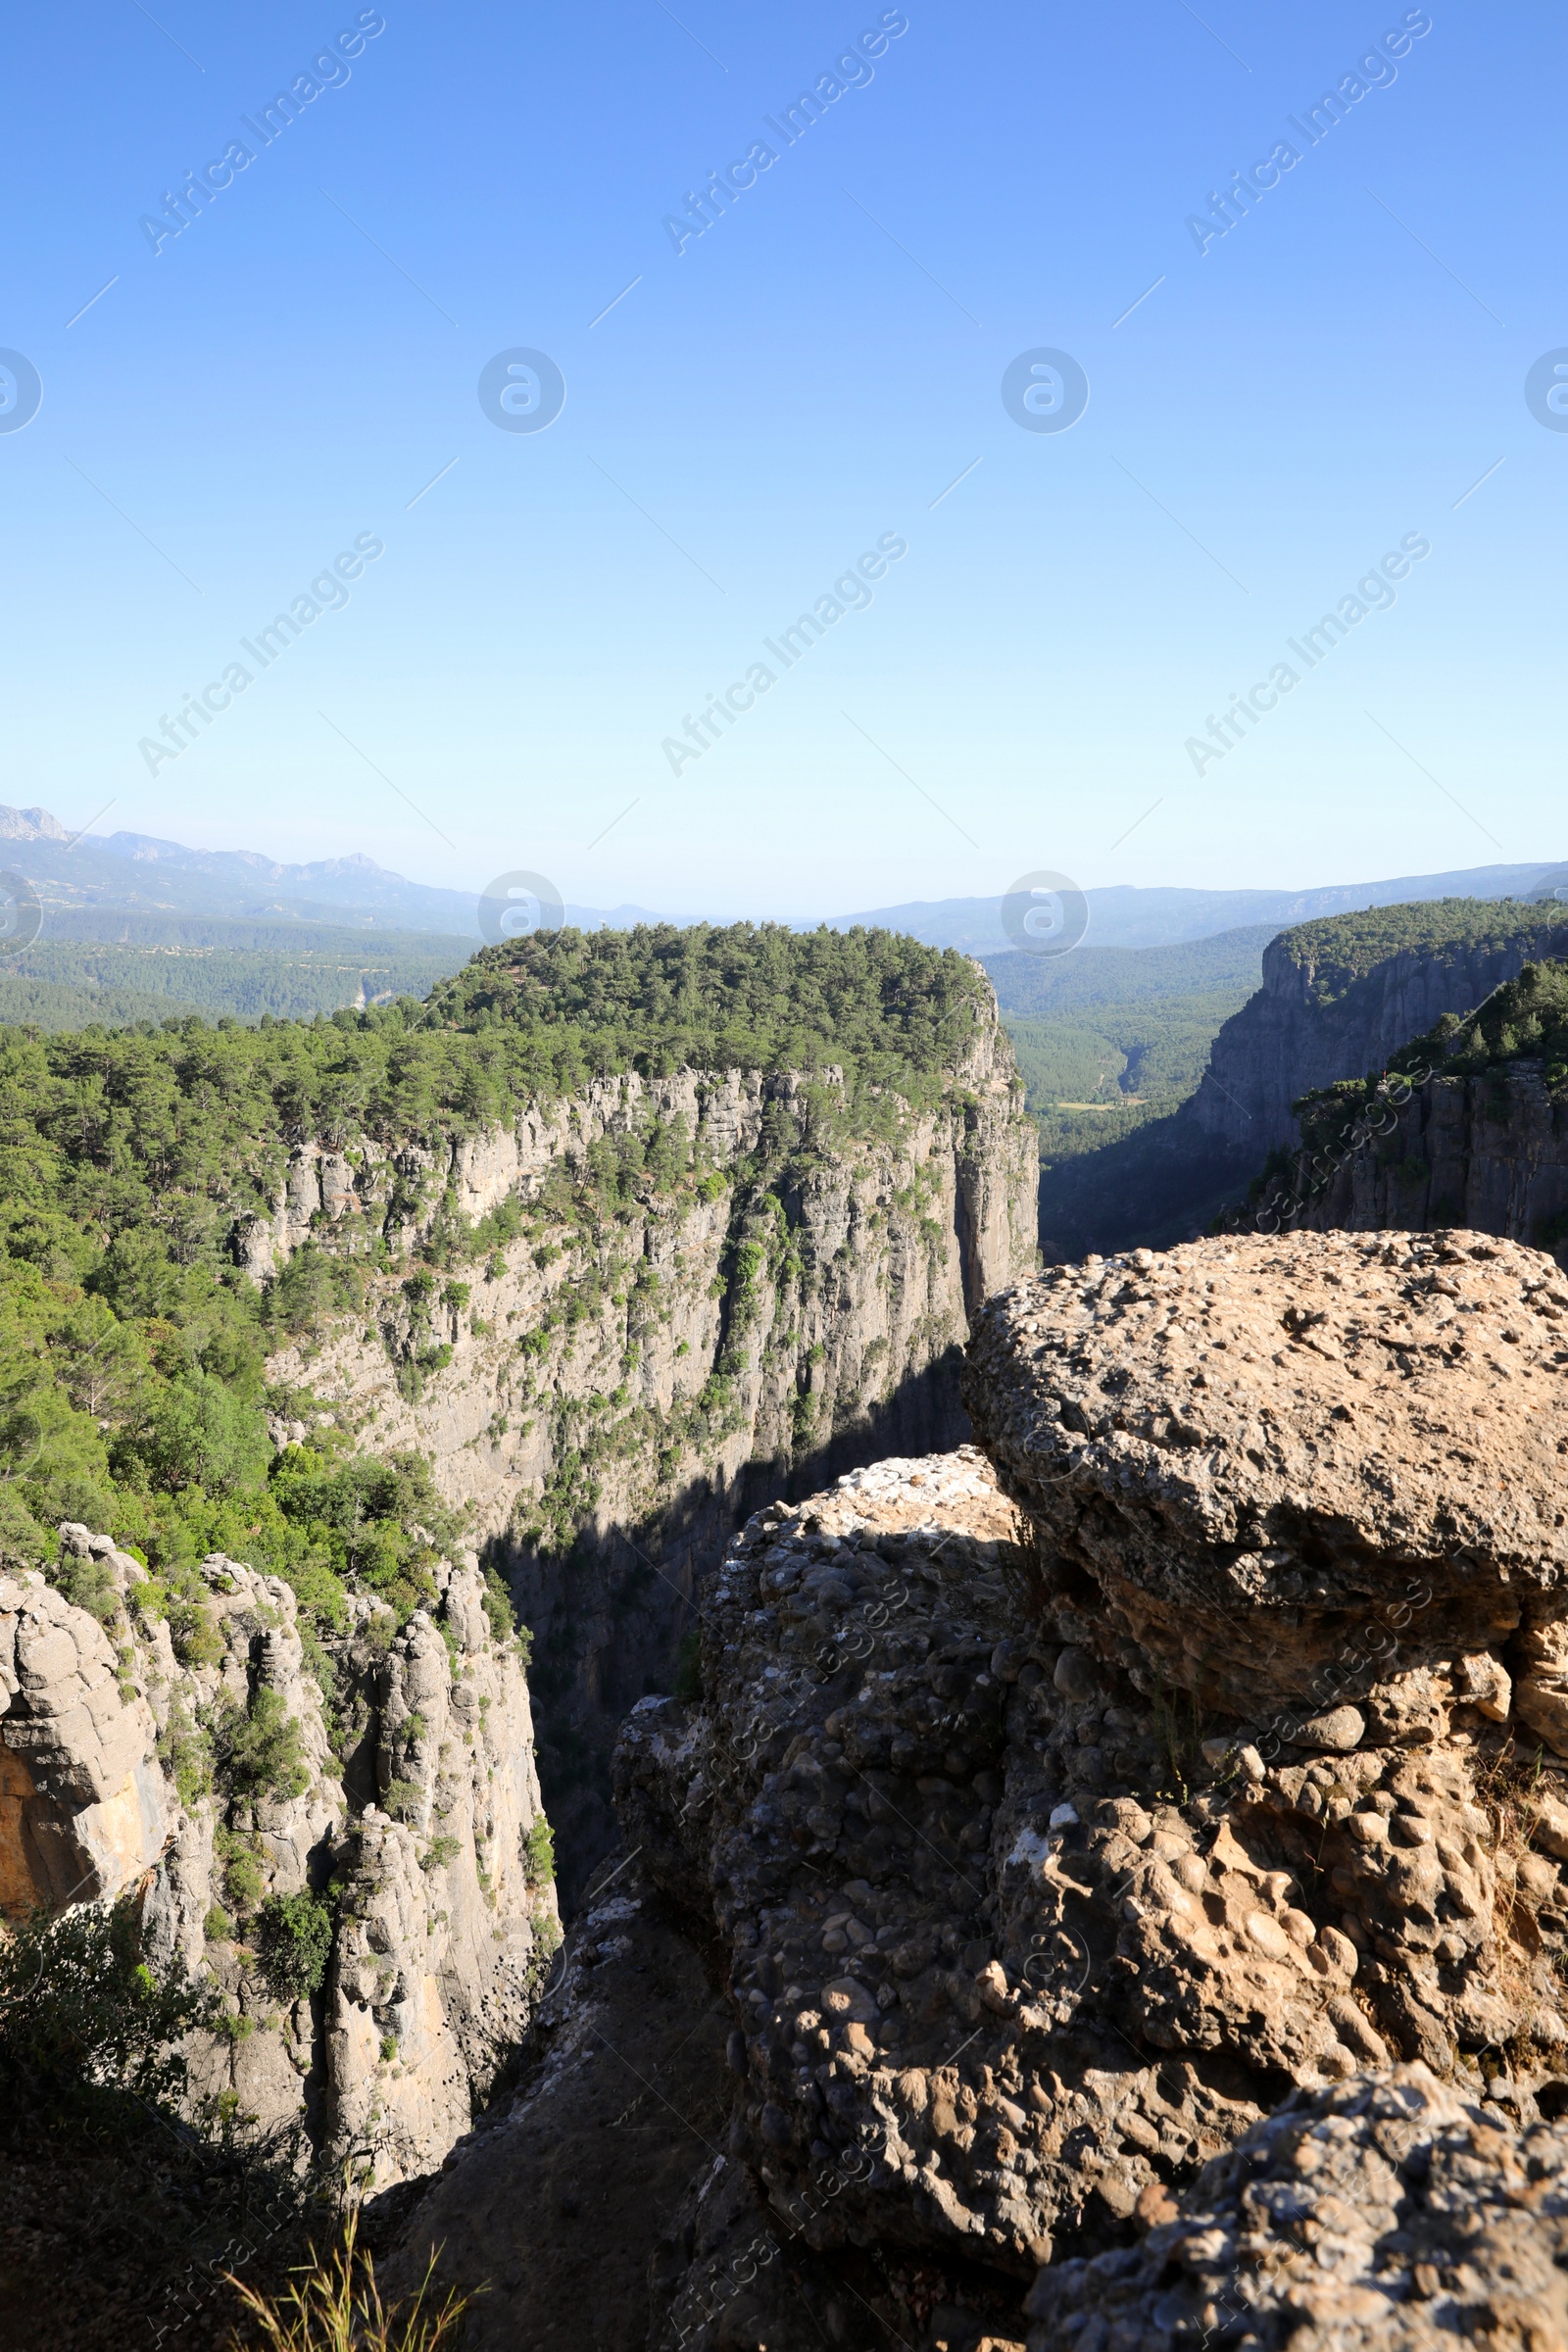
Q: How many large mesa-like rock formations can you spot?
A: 2